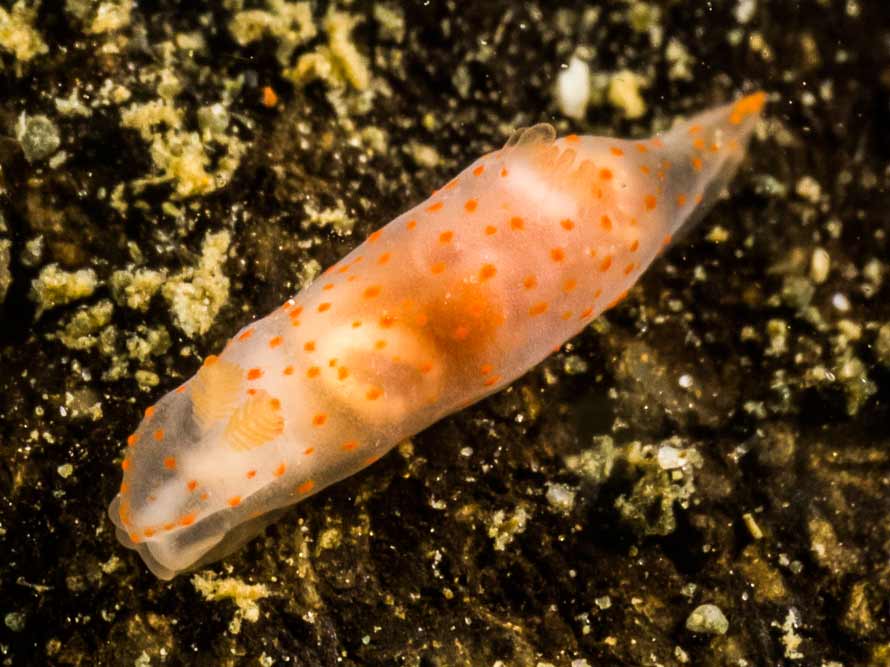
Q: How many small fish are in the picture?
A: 0